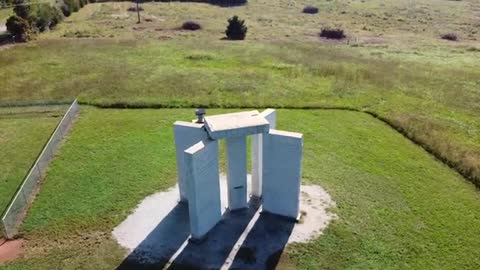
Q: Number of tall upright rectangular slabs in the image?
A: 5